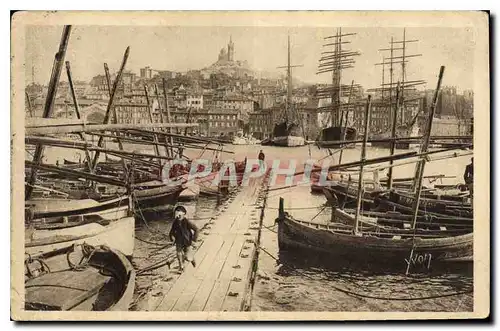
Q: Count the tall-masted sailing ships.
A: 3